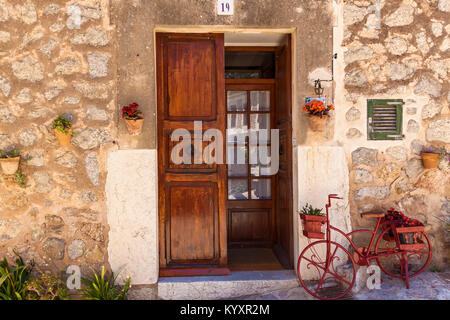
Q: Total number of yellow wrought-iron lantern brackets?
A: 0